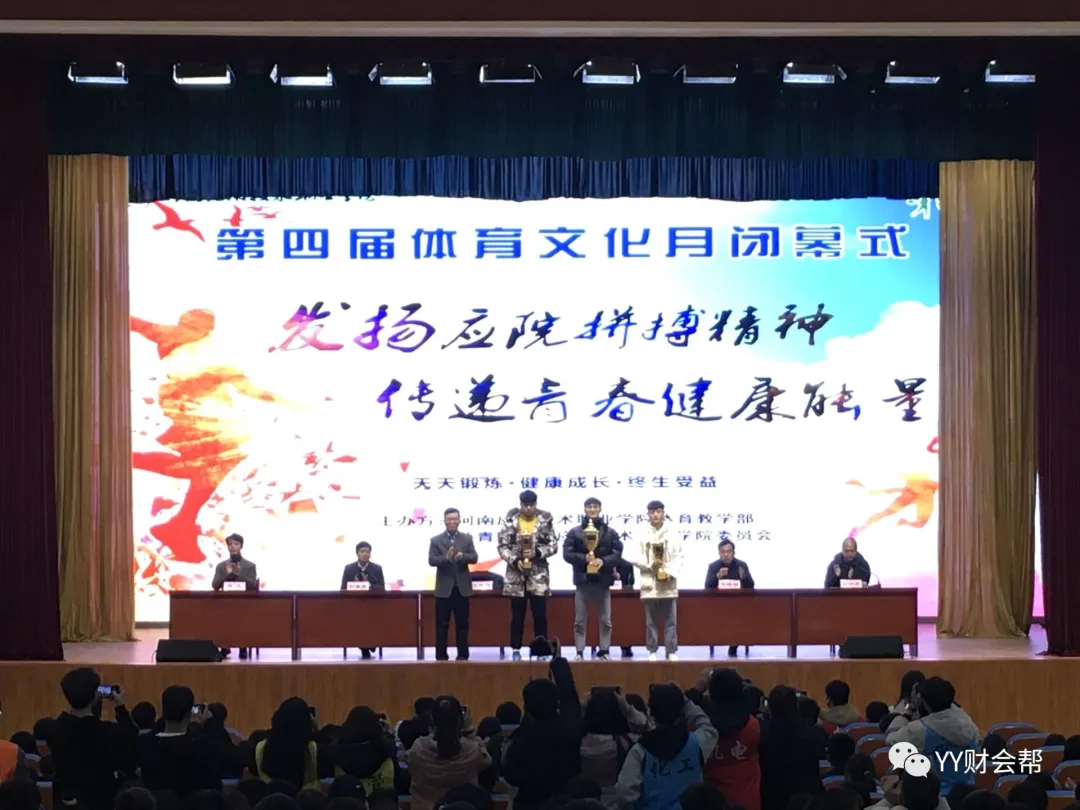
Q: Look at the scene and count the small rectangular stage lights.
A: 10